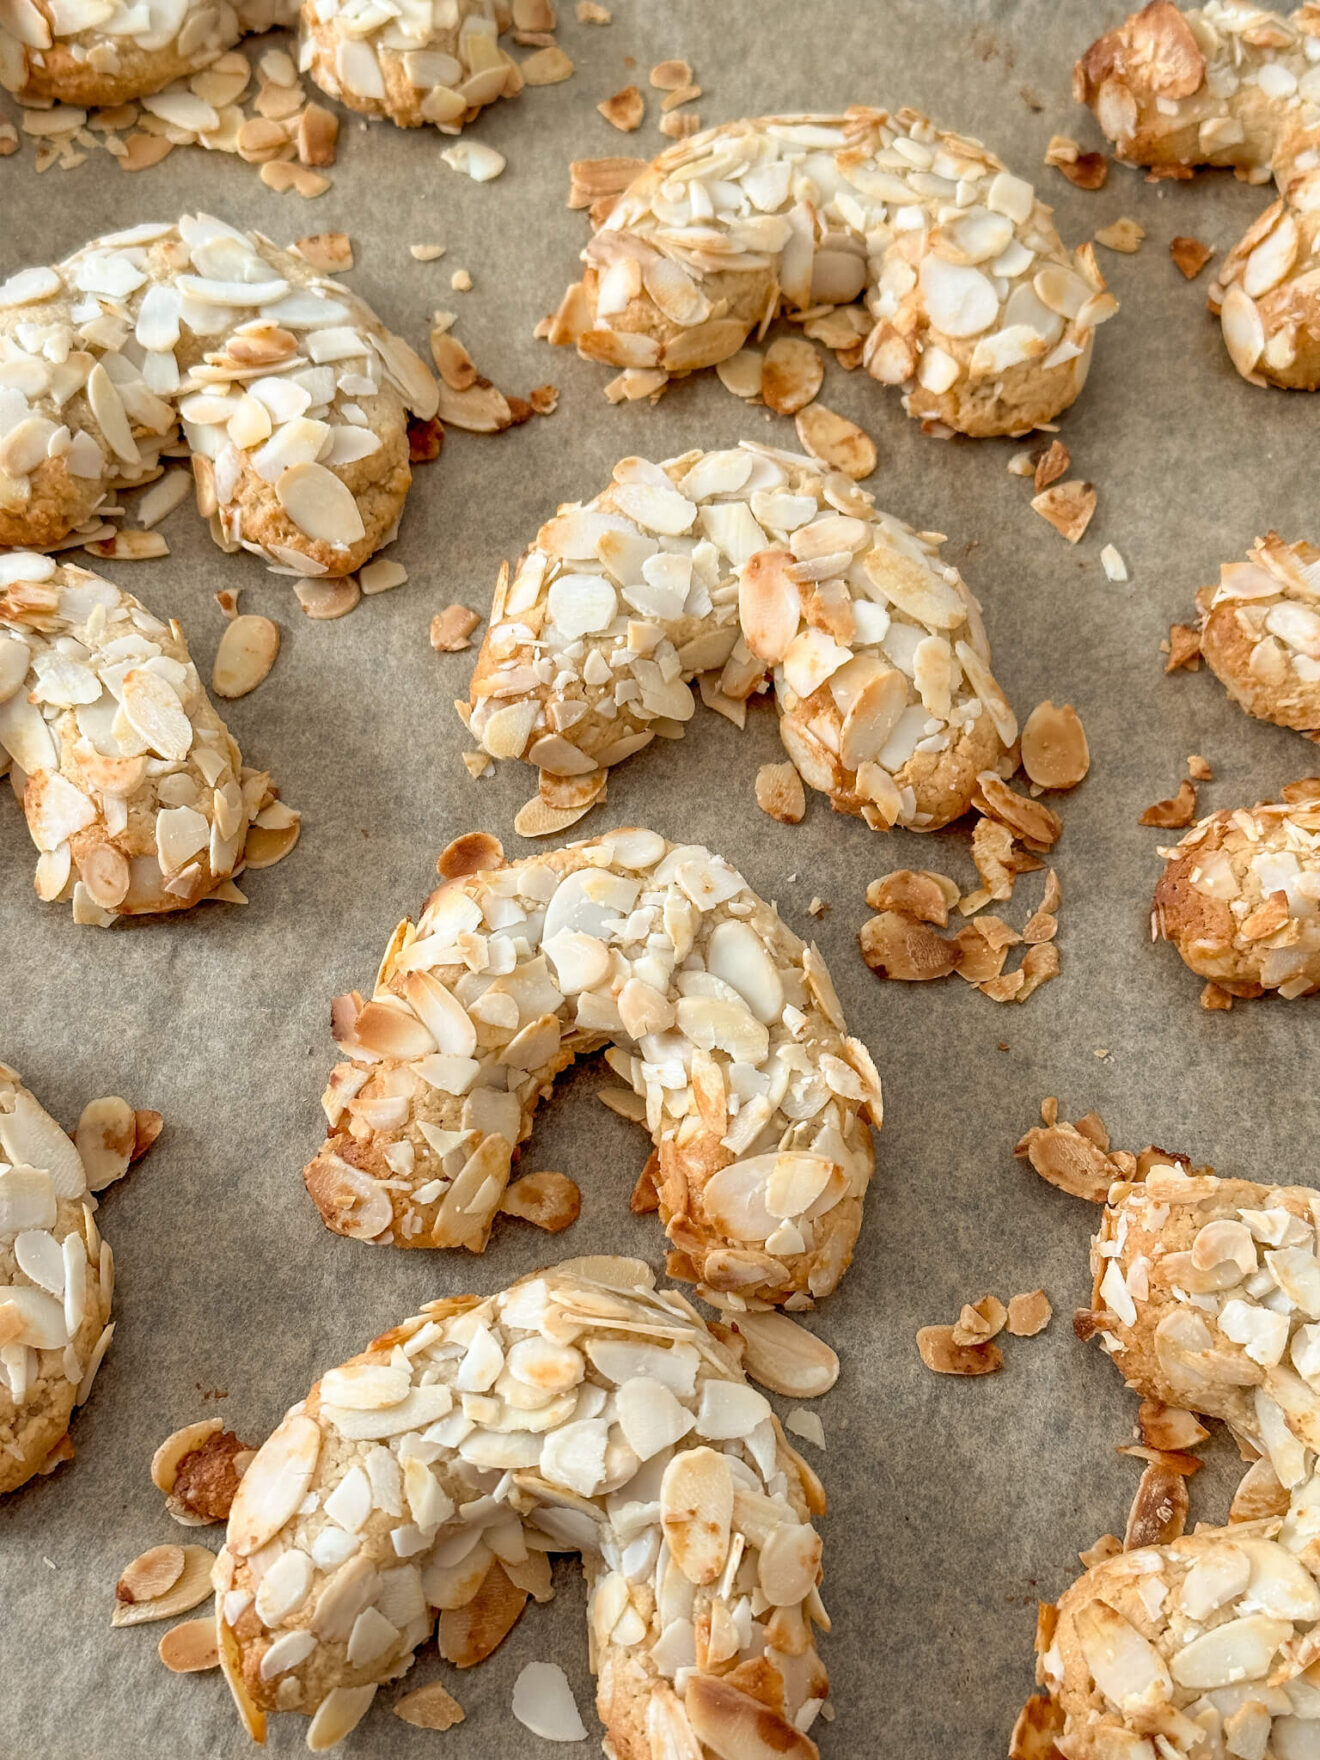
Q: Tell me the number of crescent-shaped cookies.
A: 11